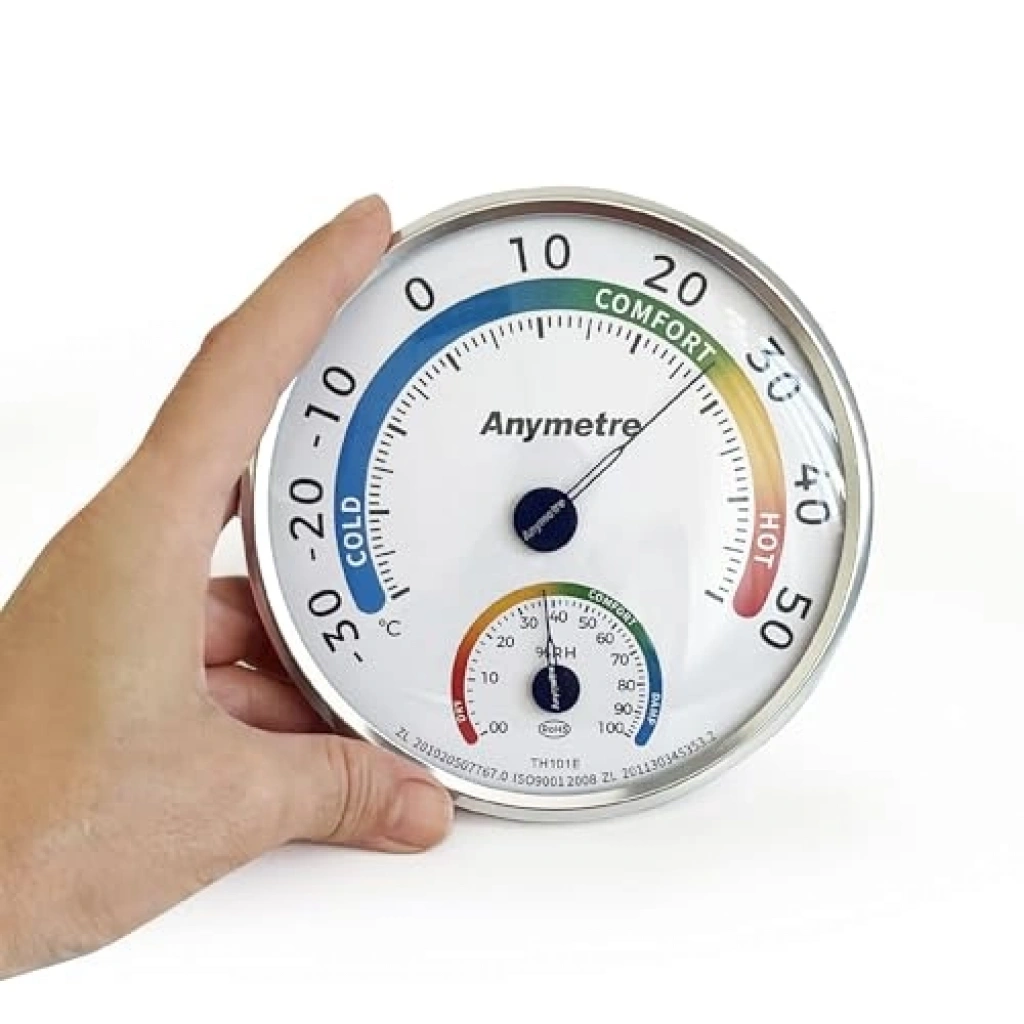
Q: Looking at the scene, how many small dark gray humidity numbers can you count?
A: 11